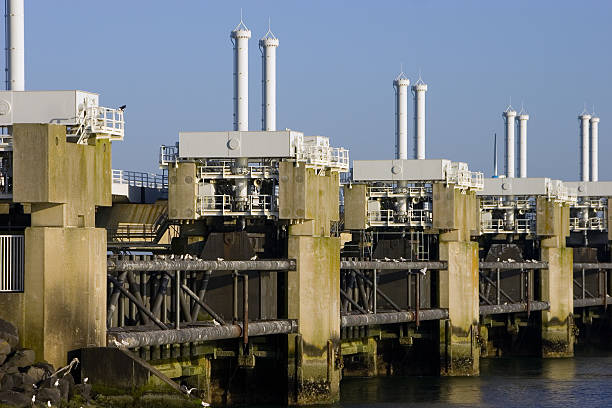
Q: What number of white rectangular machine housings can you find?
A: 5